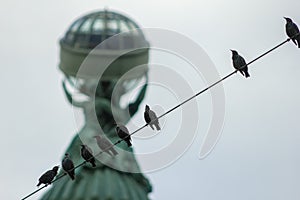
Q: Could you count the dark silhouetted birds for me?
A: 8